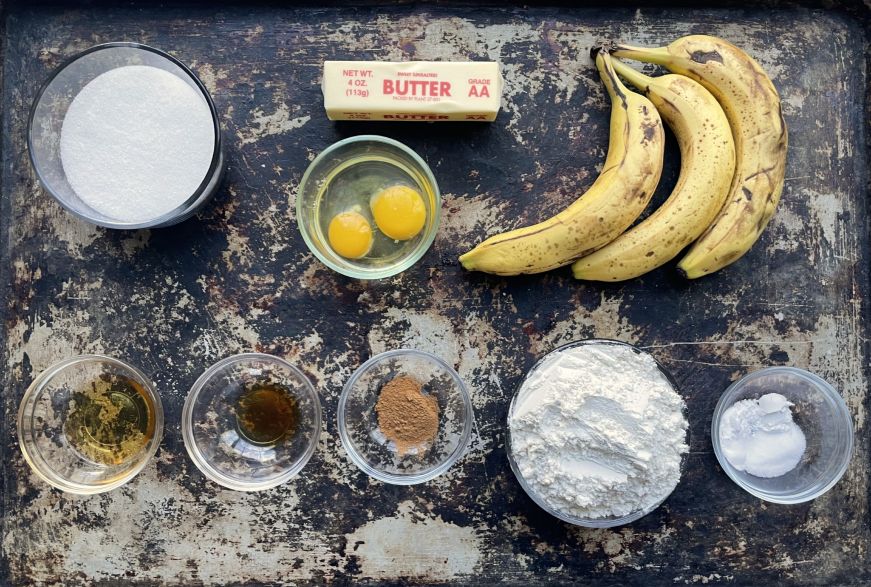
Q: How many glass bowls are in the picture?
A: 7